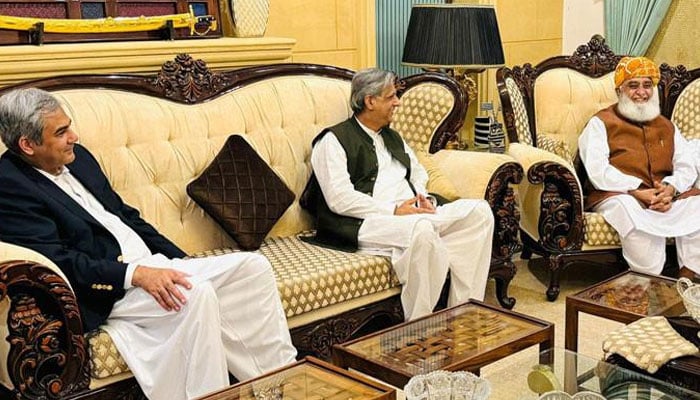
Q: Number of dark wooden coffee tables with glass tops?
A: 3